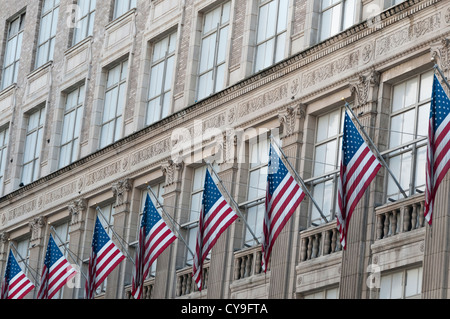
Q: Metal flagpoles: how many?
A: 8